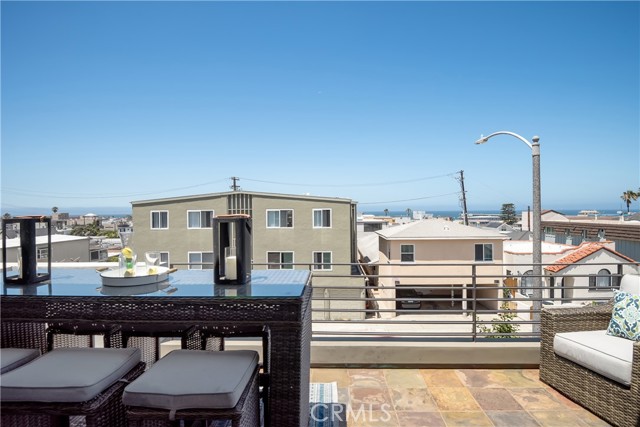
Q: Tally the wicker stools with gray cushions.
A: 3